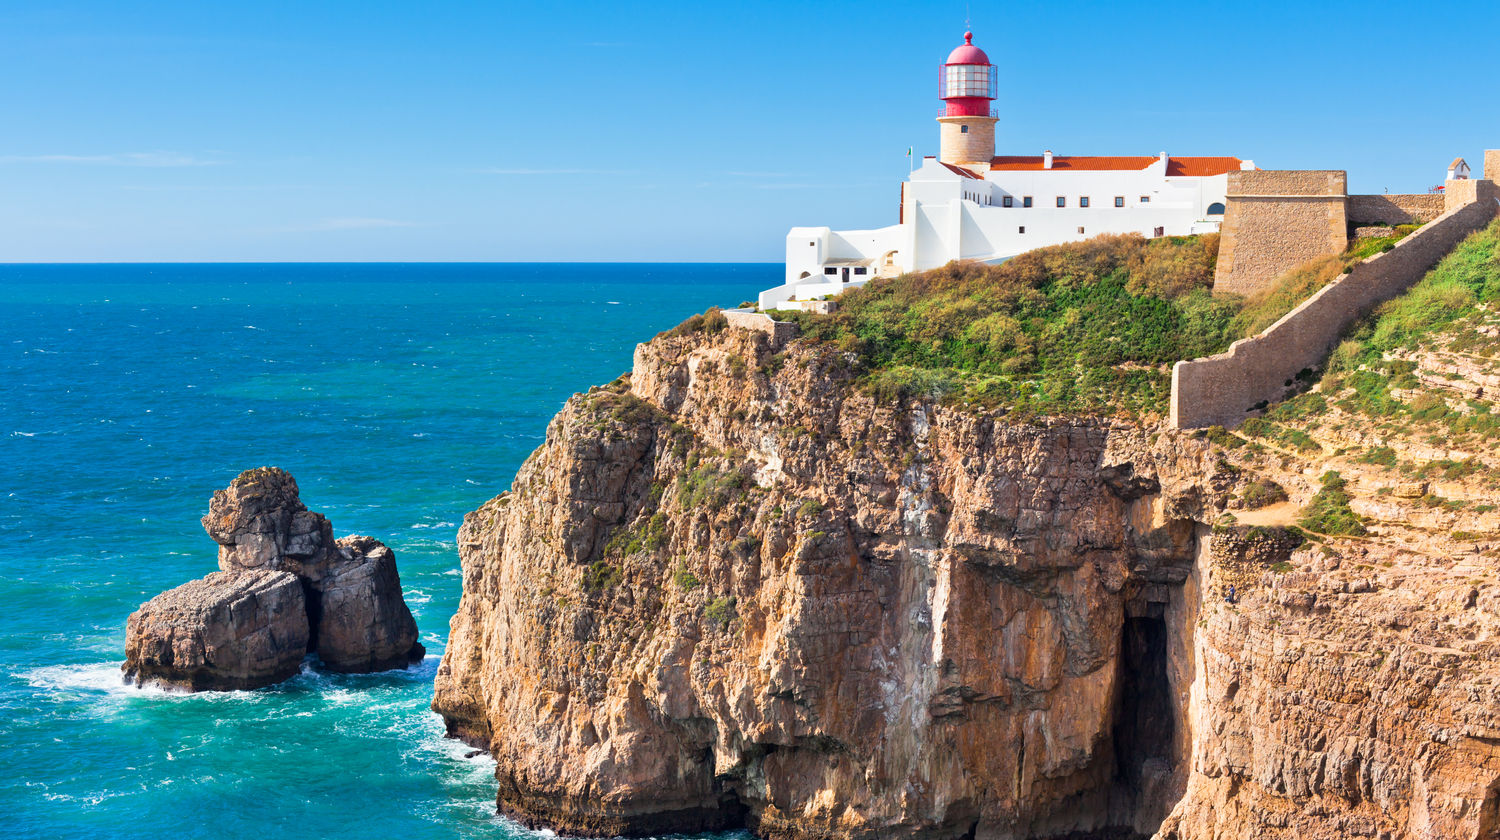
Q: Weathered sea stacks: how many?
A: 1